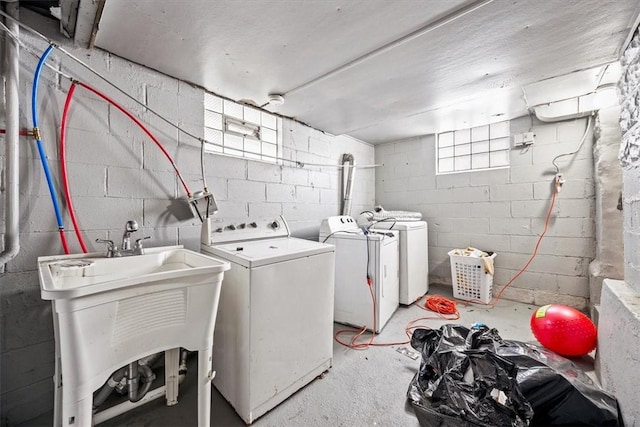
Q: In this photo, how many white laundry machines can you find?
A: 3